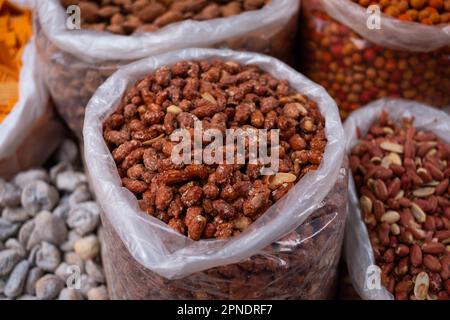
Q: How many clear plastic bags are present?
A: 5